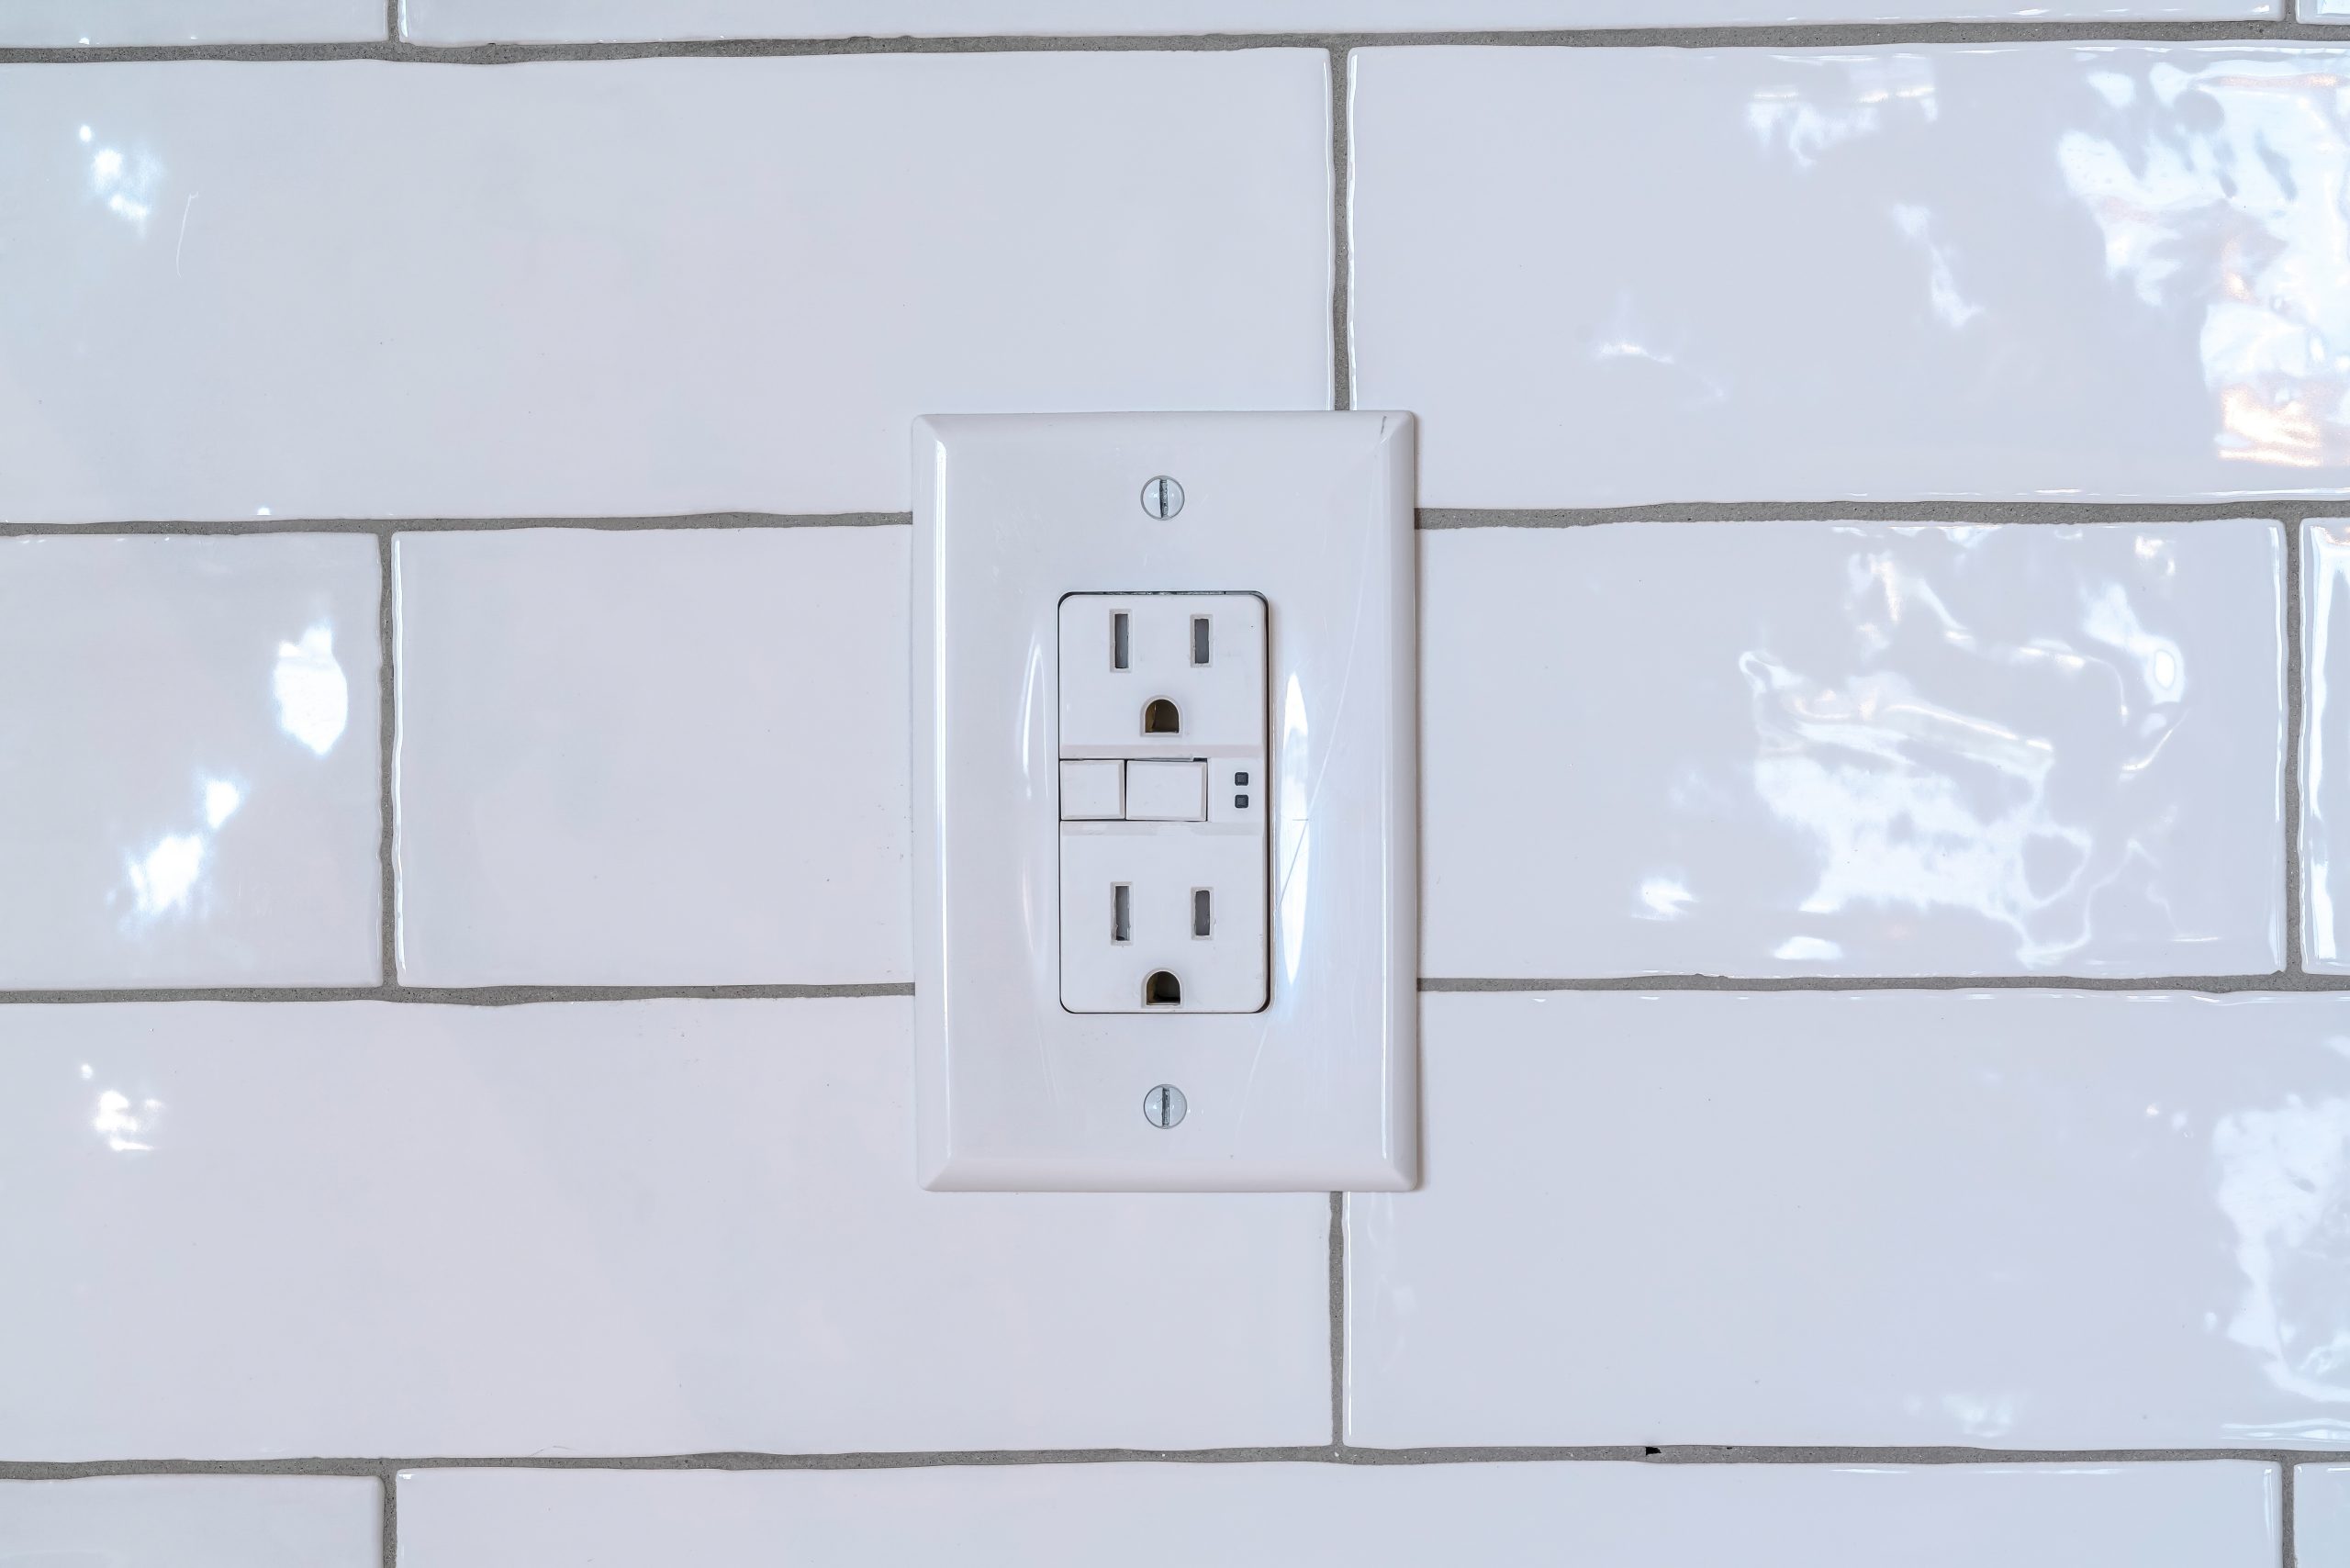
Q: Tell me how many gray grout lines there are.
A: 12